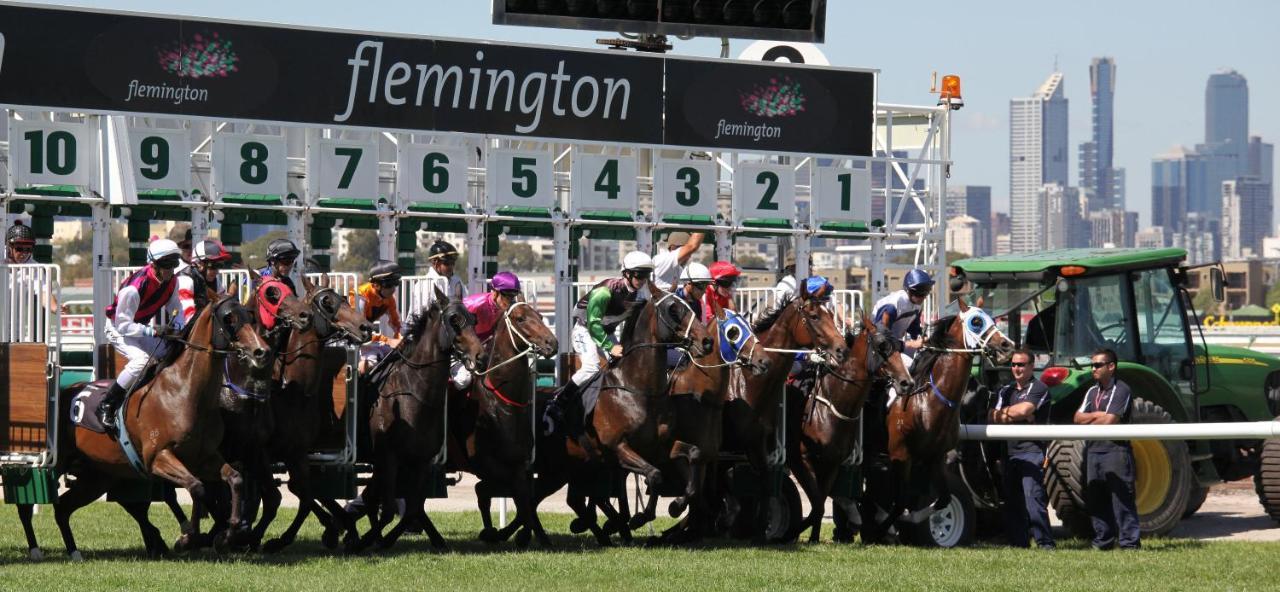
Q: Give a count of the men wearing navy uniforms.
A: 2